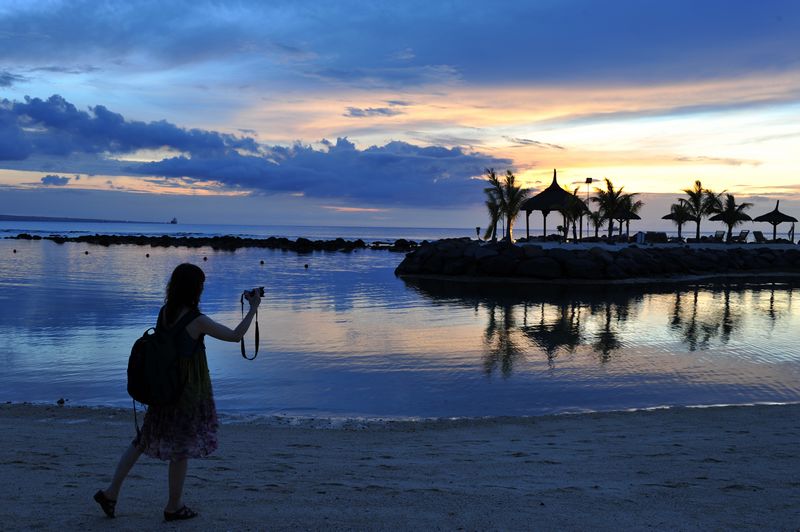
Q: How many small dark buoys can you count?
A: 6